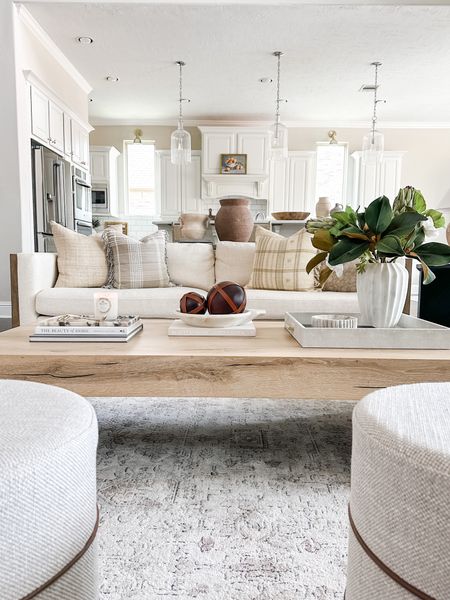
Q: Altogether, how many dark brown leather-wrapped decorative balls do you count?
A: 2